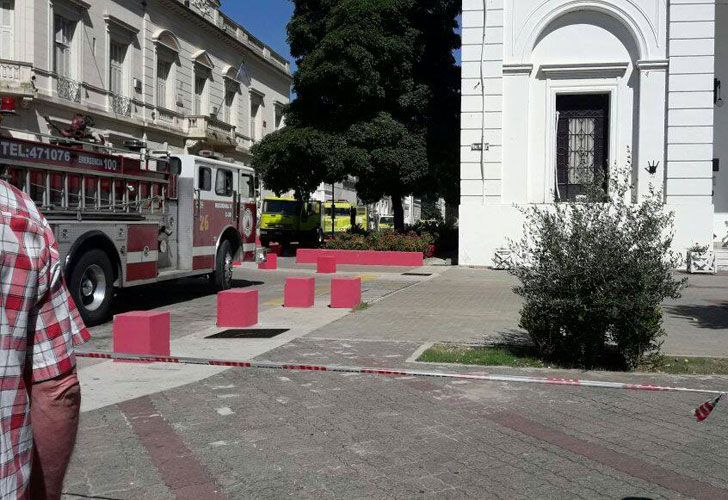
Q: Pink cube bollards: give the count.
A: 6